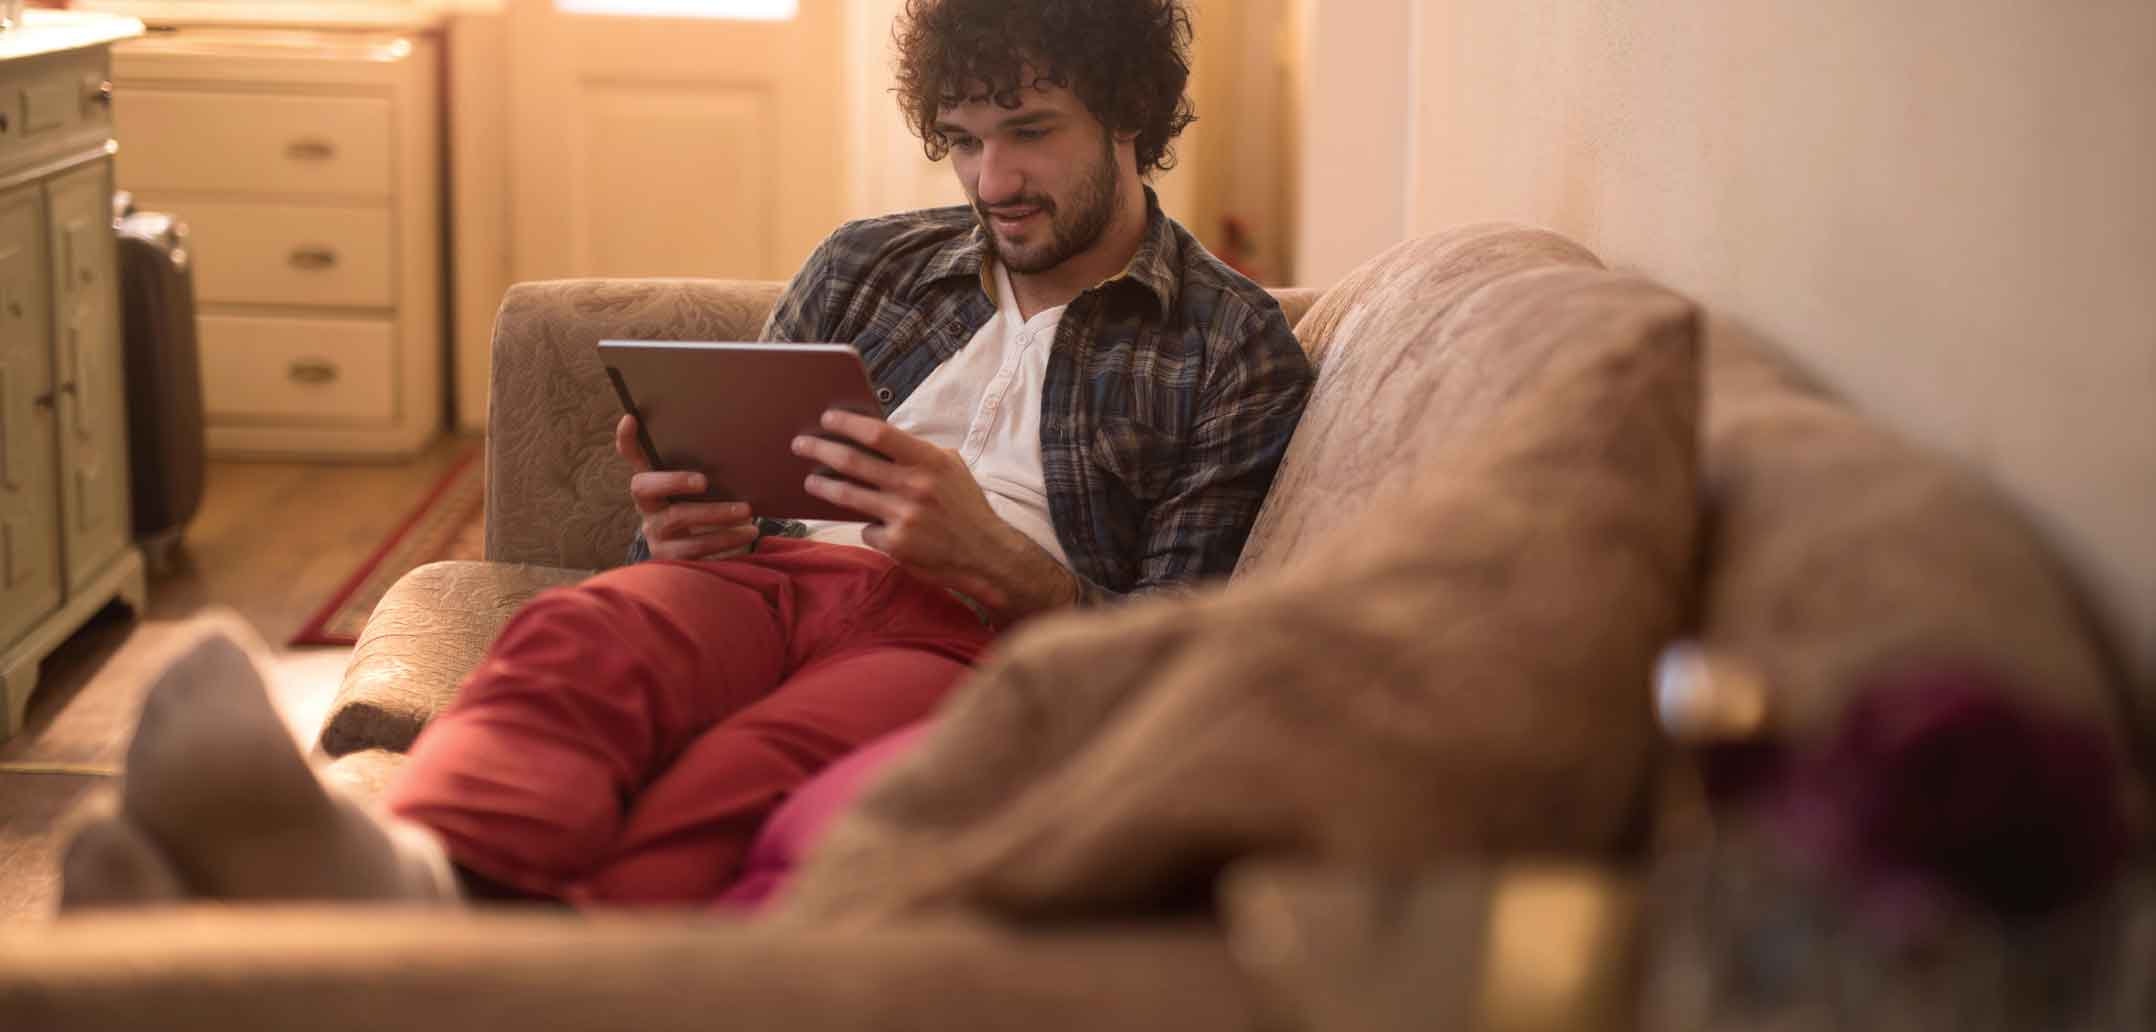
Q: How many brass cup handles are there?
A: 3